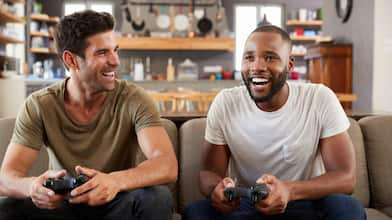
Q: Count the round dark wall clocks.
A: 1